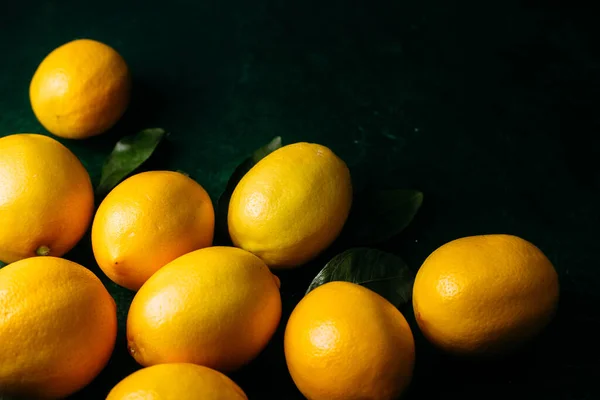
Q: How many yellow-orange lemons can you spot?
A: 9